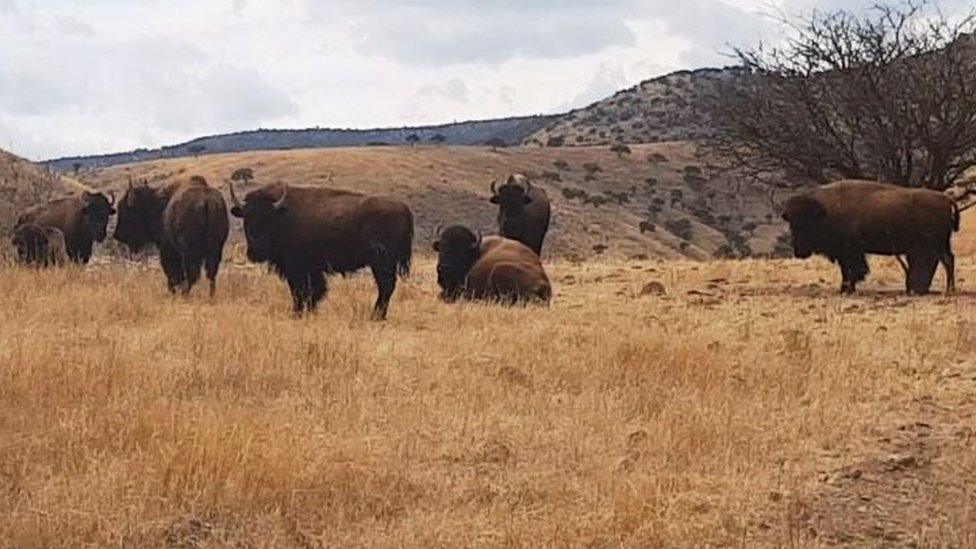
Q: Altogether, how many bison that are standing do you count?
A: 7